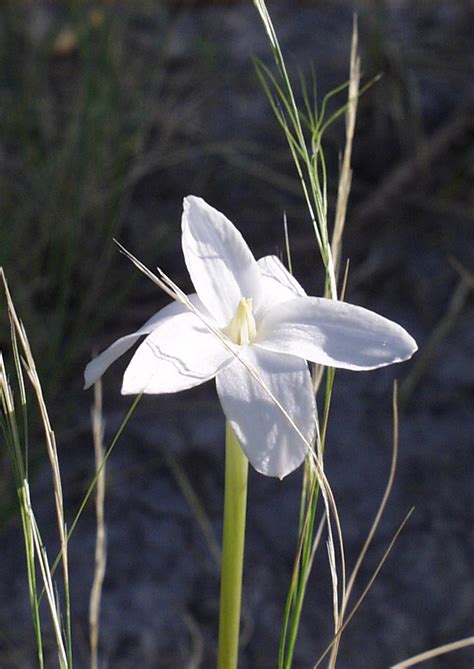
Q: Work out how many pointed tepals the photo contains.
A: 6